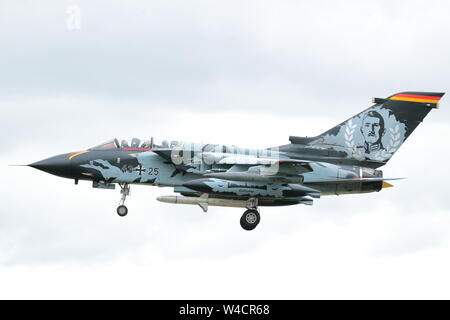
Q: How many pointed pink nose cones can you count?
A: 0